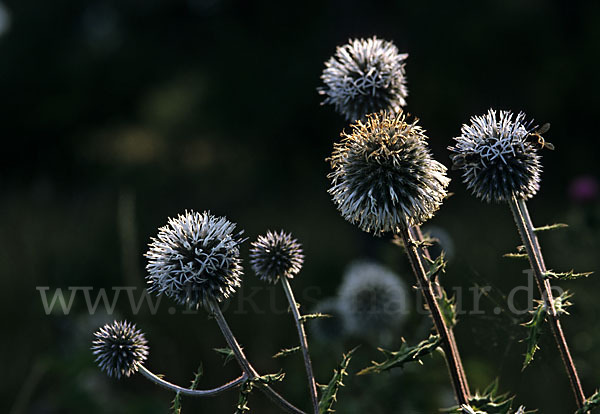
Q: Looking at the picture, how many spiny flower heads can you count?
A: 6